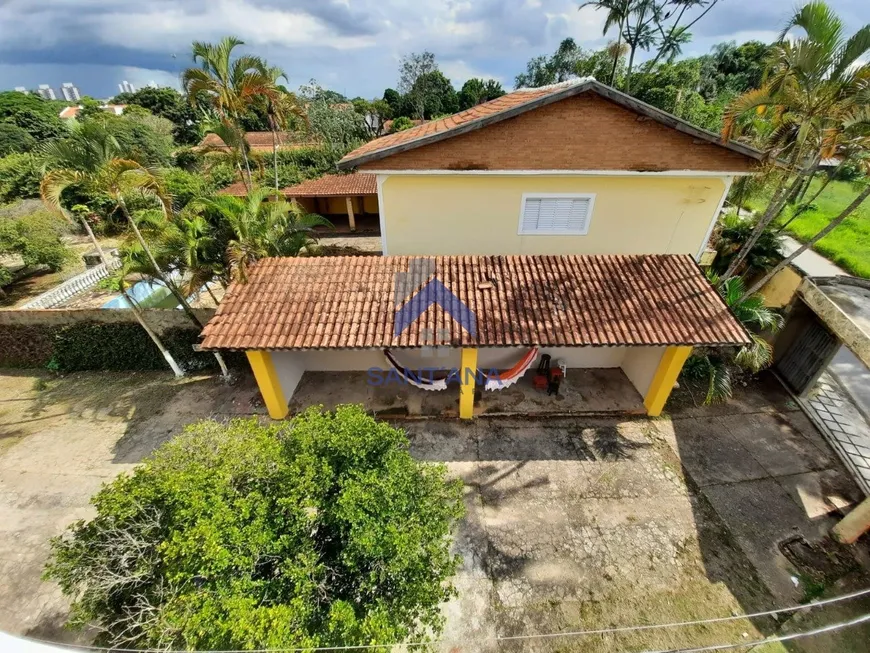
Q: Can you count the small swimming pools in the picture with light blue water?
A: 1